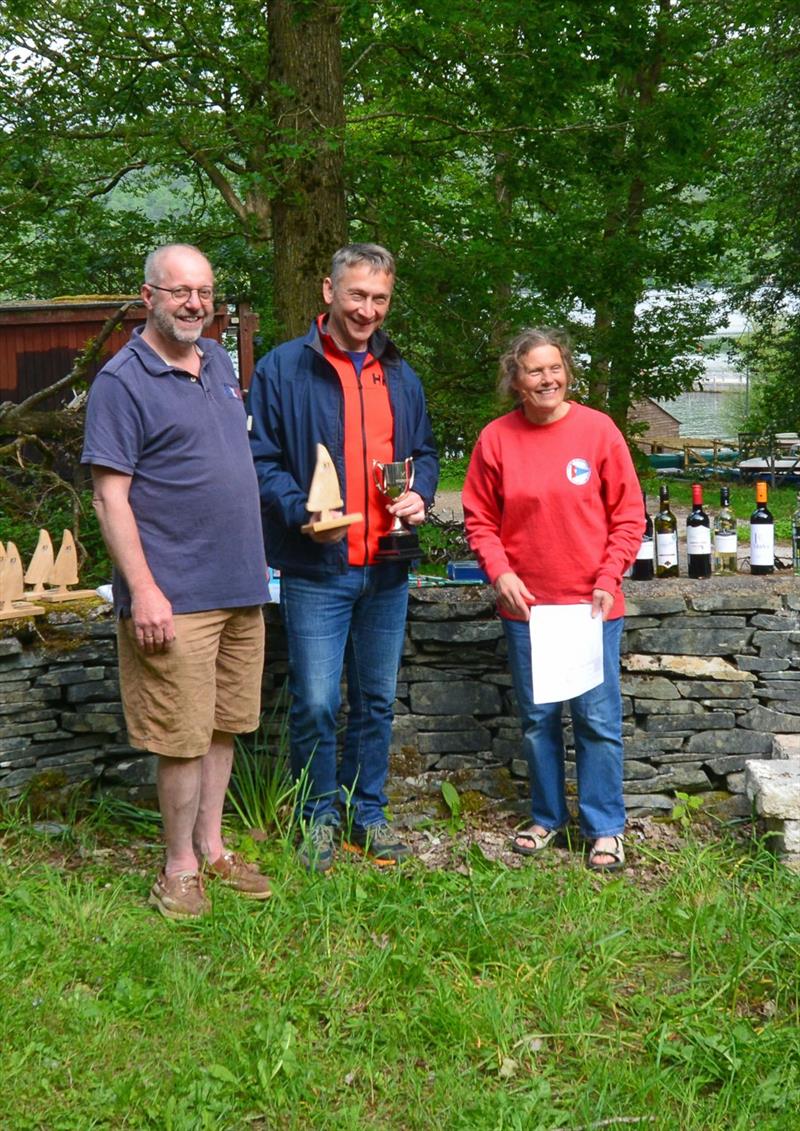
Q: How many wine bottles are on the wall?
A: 6